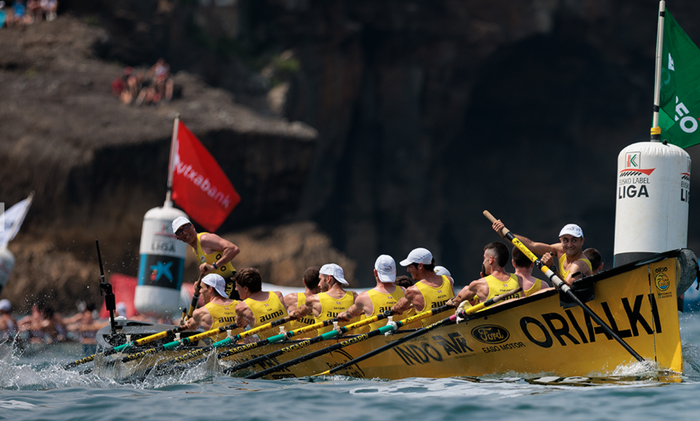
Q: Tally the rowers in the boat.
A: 13